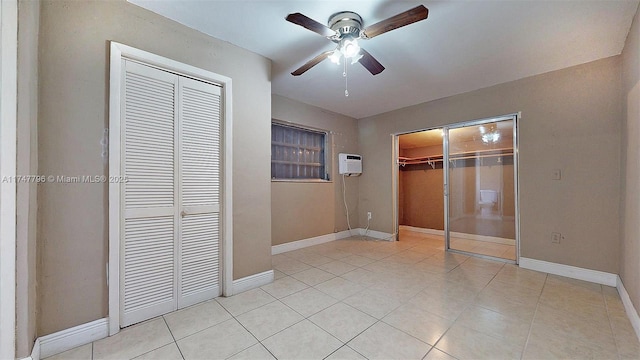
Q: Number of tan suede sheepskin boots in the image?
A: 0